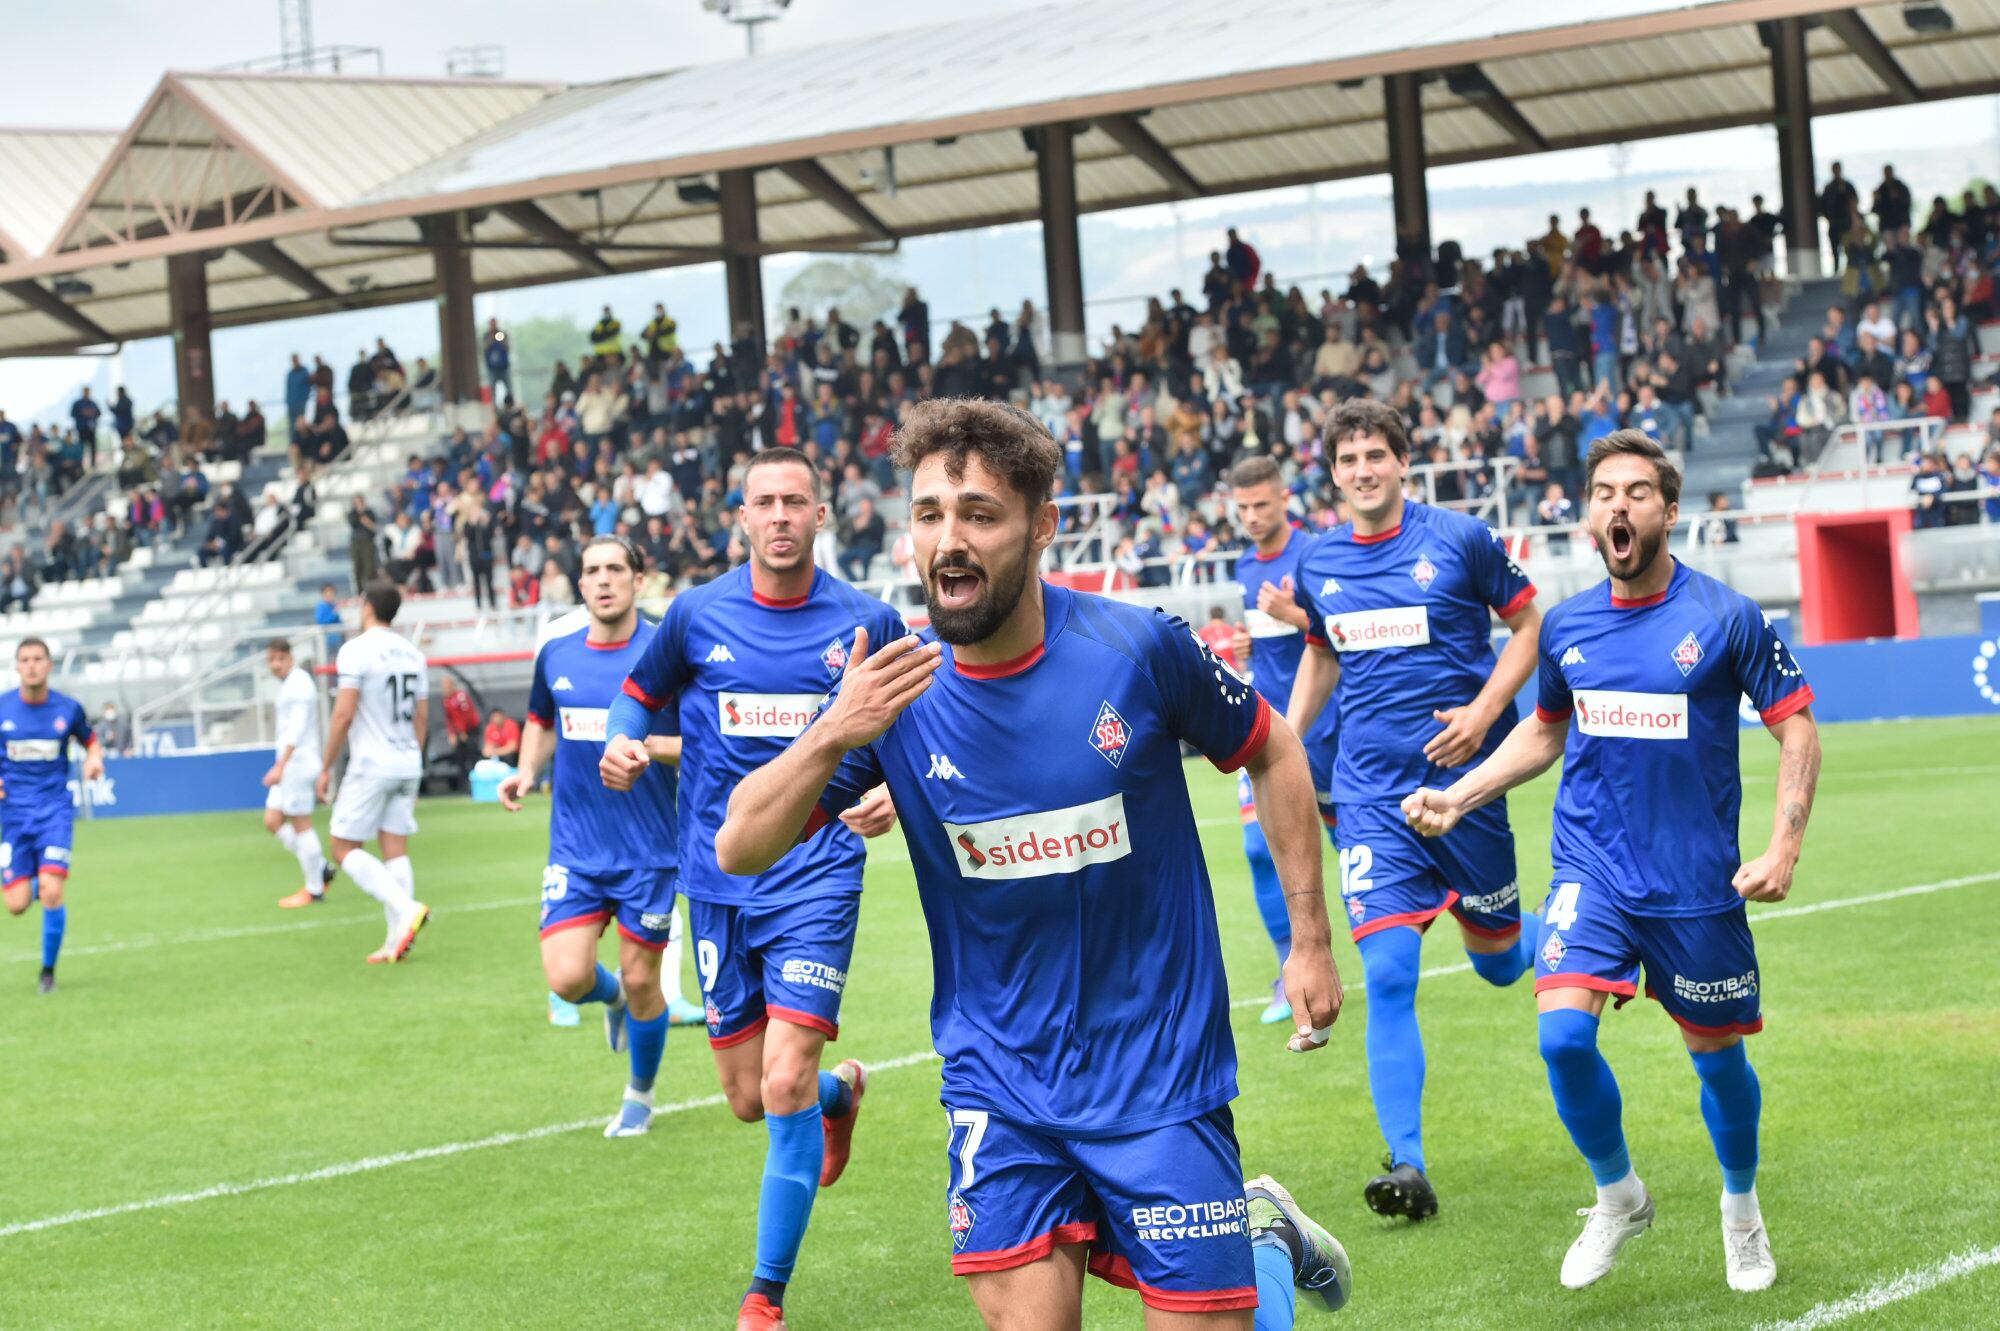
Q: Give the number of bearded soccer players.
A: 2